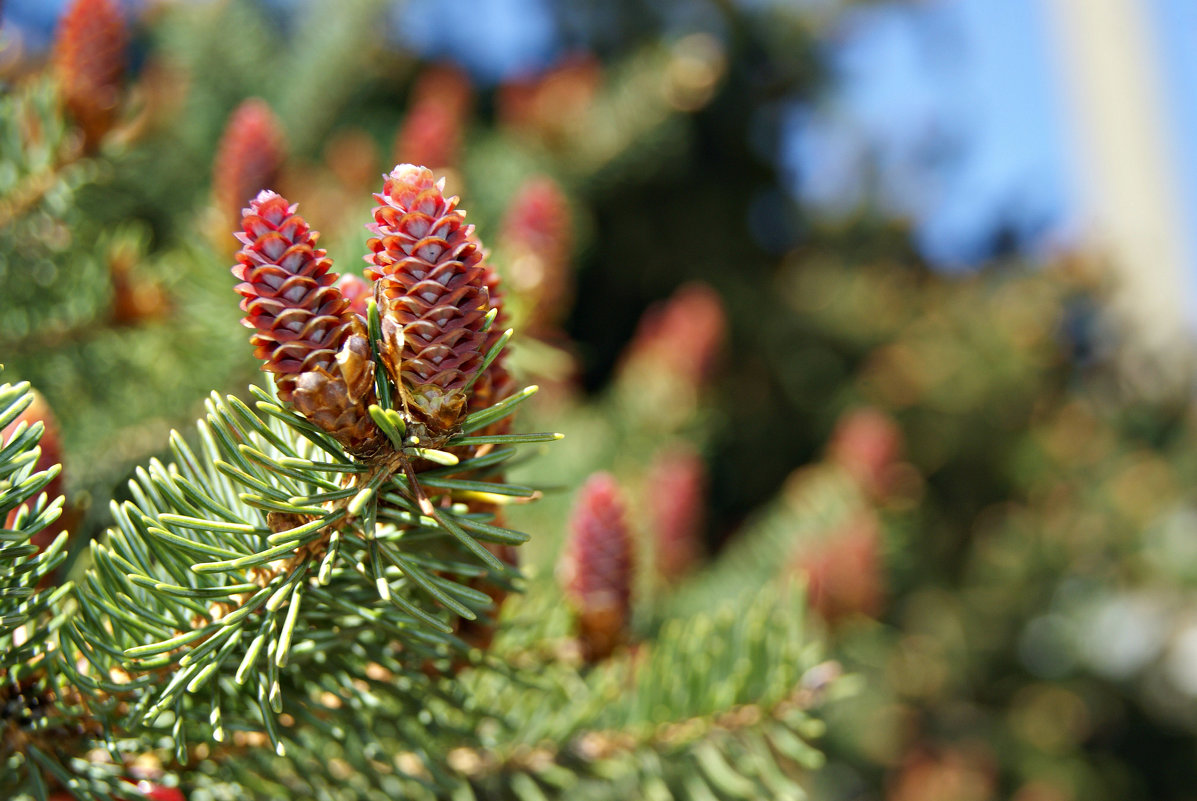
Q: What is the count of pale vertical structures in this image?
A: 1